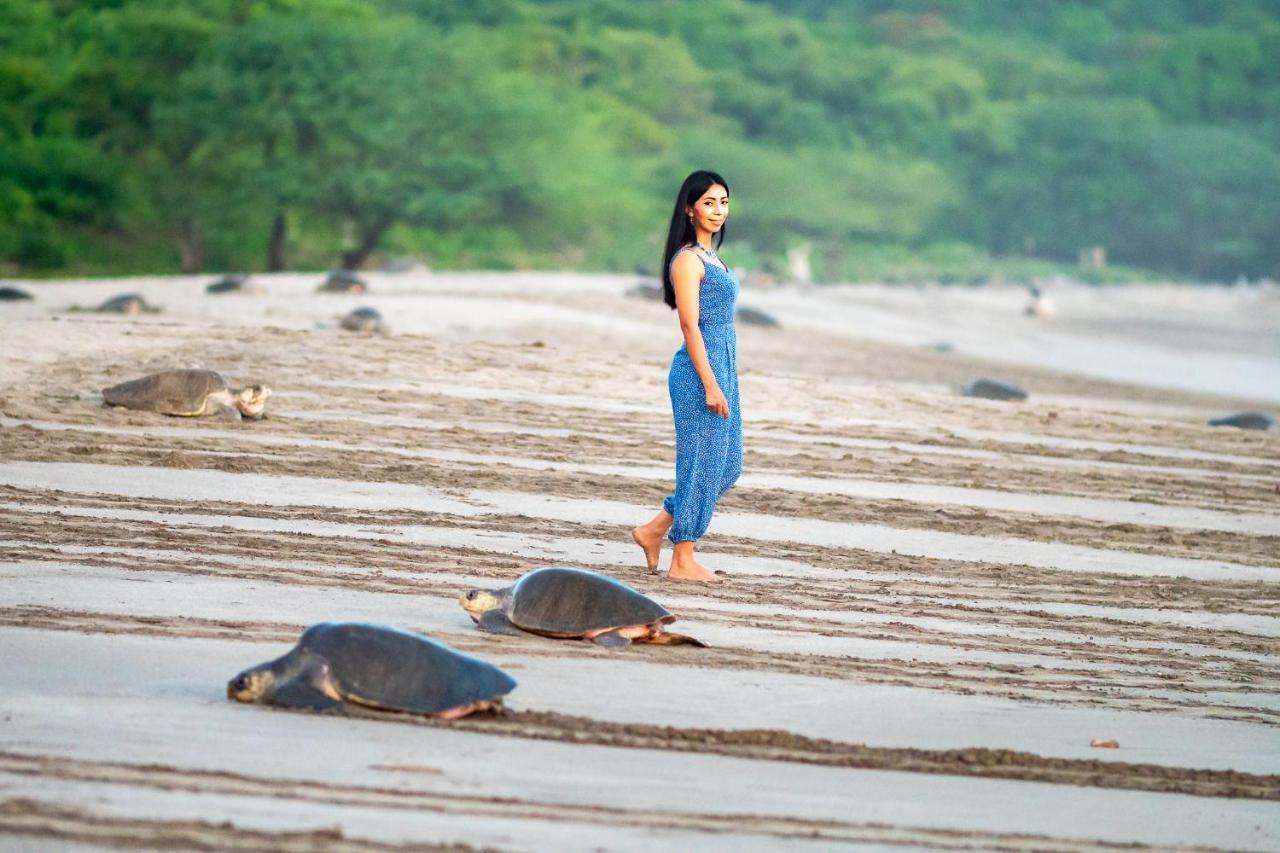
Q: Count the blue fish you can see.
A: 0